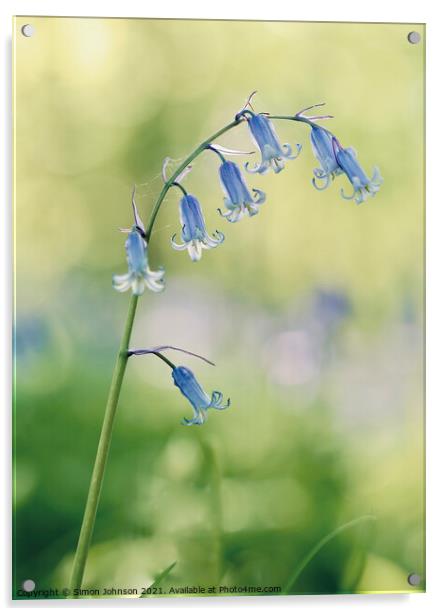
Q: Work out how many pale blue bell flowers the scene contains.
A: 7